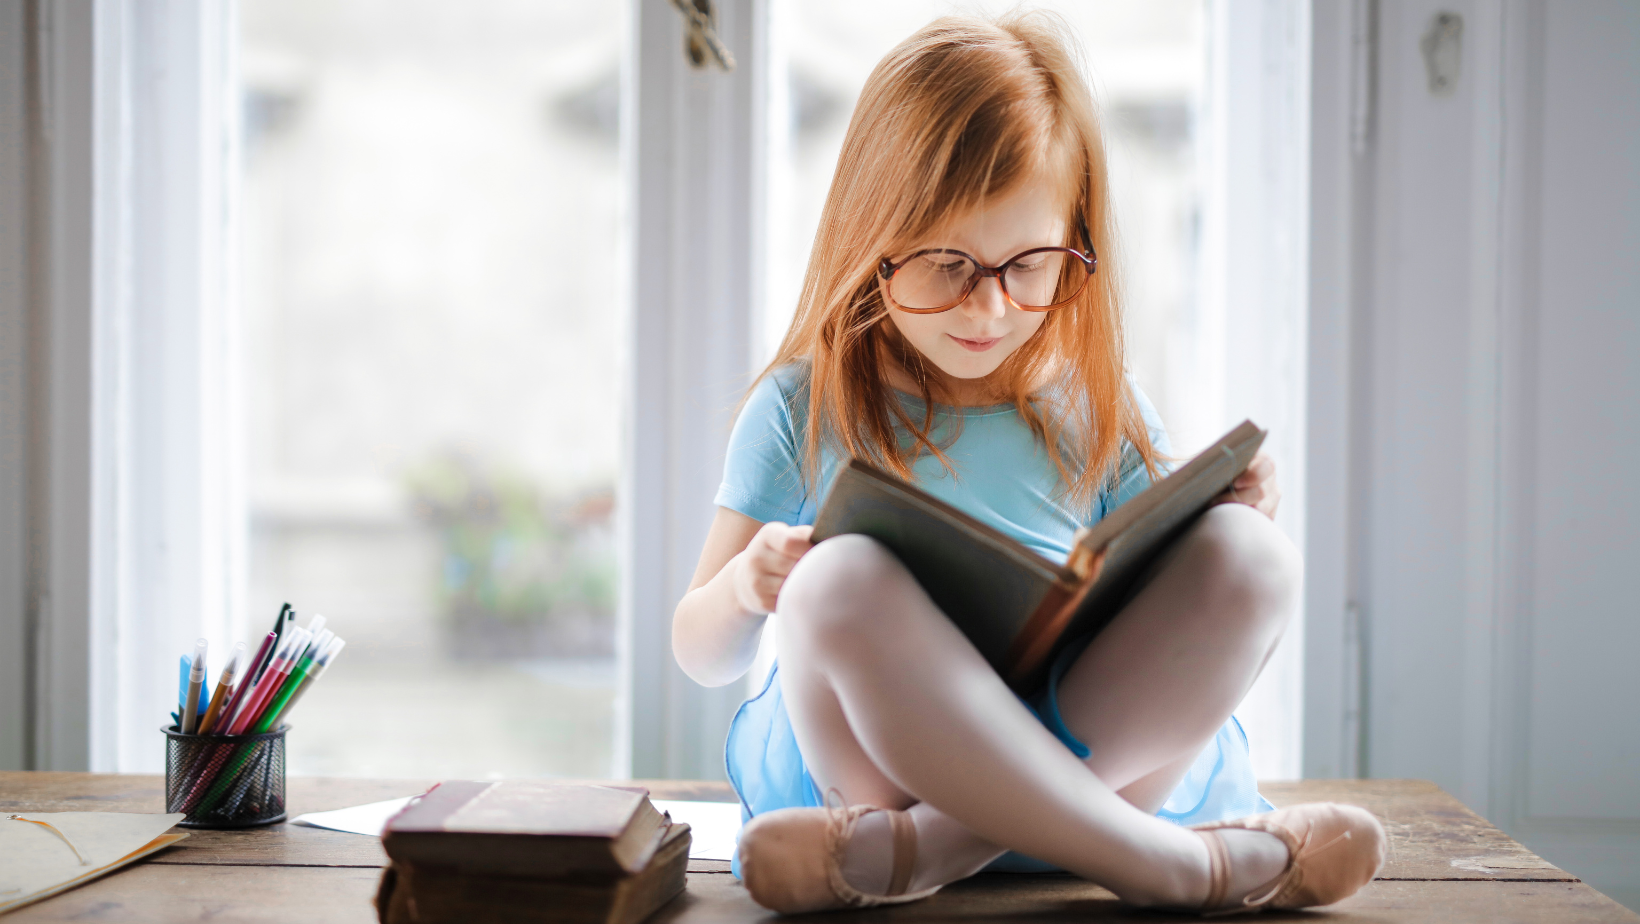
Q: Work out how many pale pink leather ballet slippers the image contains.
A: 2